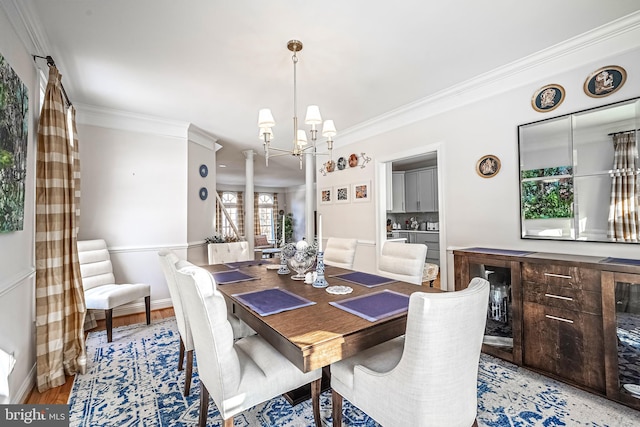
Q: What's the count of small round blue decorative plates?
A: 2